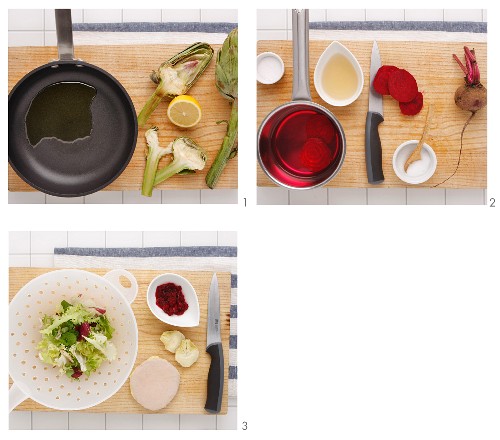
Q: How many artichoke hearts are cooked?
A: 2